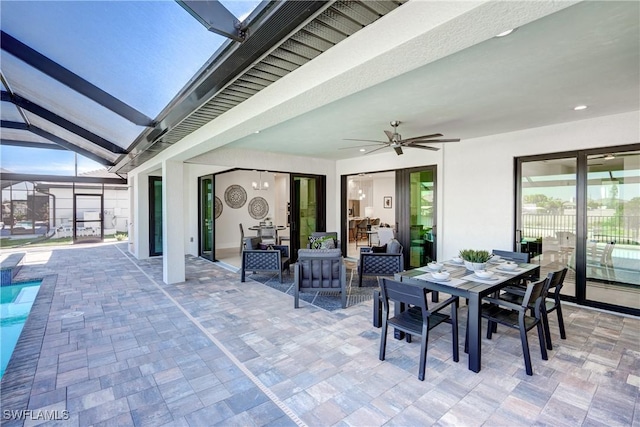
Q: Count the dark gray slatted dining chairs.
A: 4